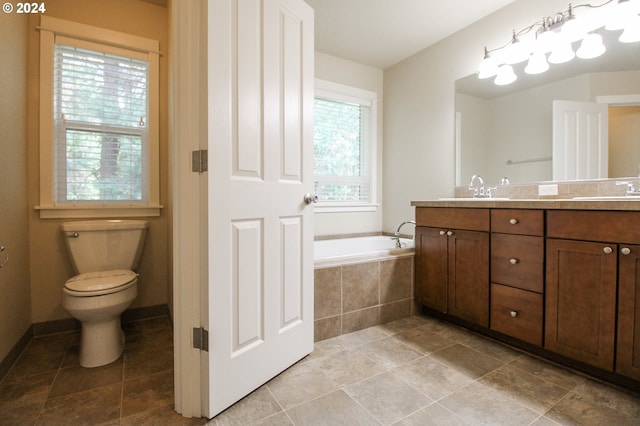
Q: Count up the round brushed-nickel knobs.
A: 8